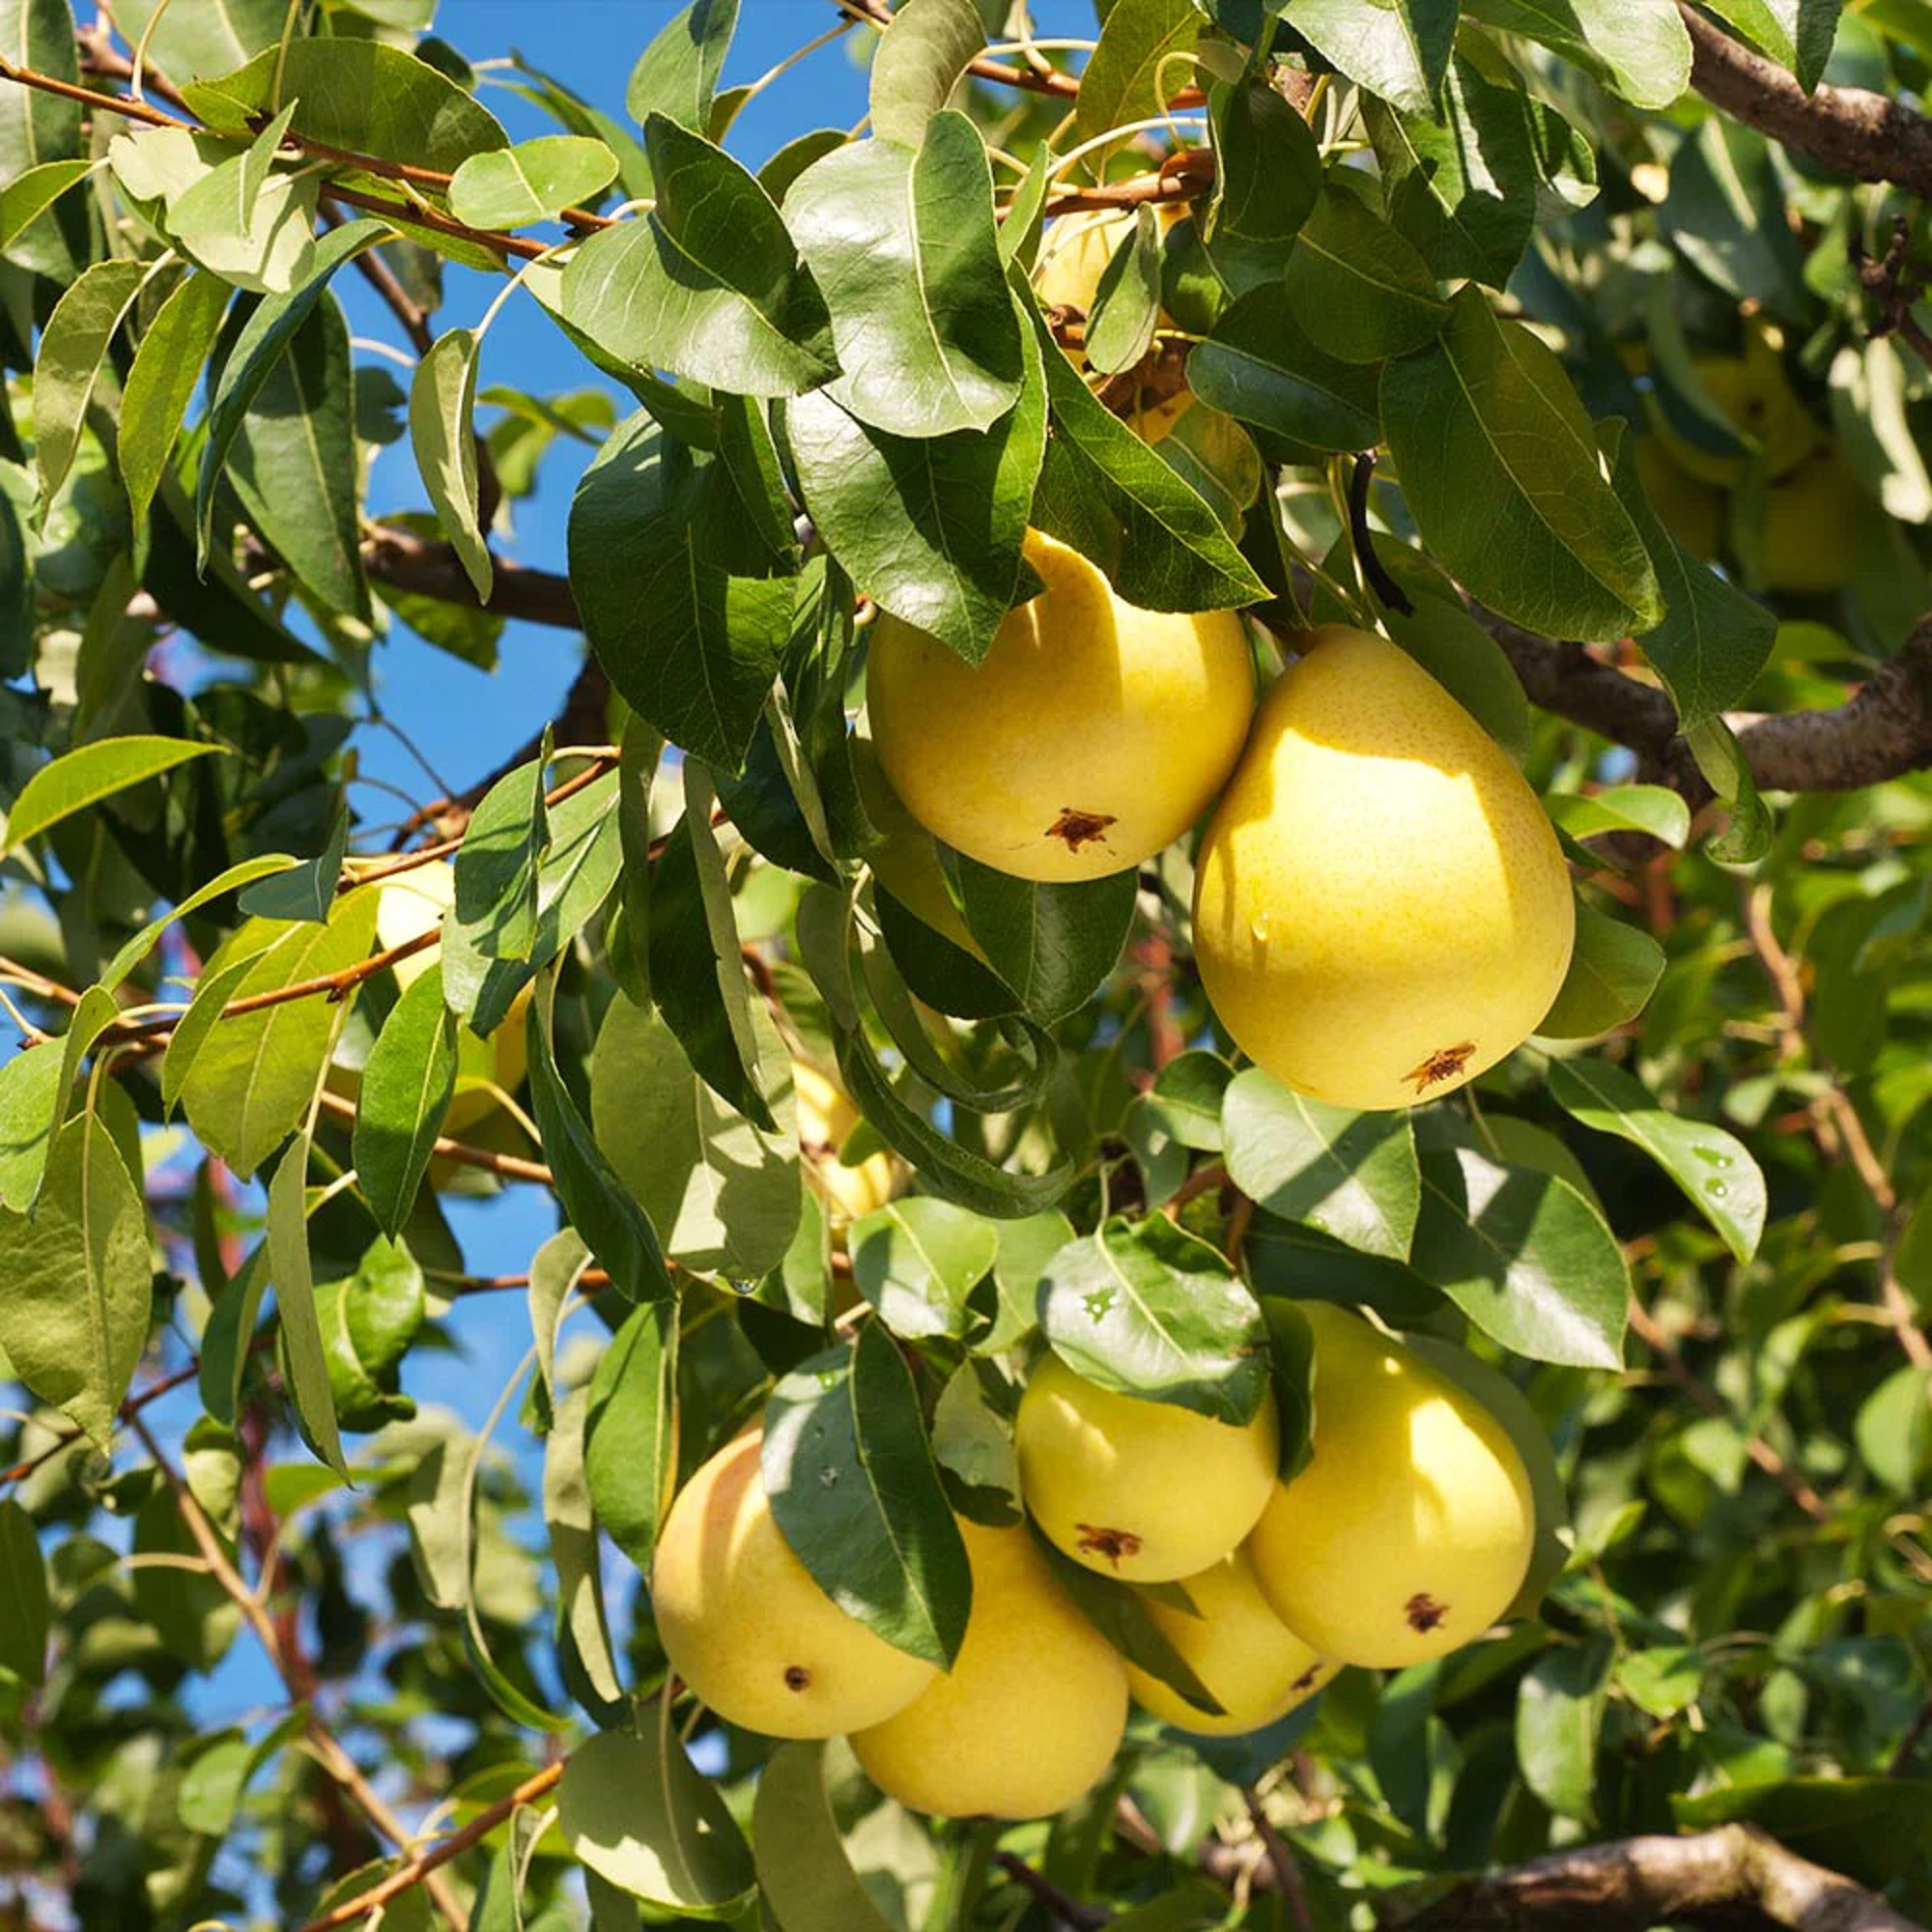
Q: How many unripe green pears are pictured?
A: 0